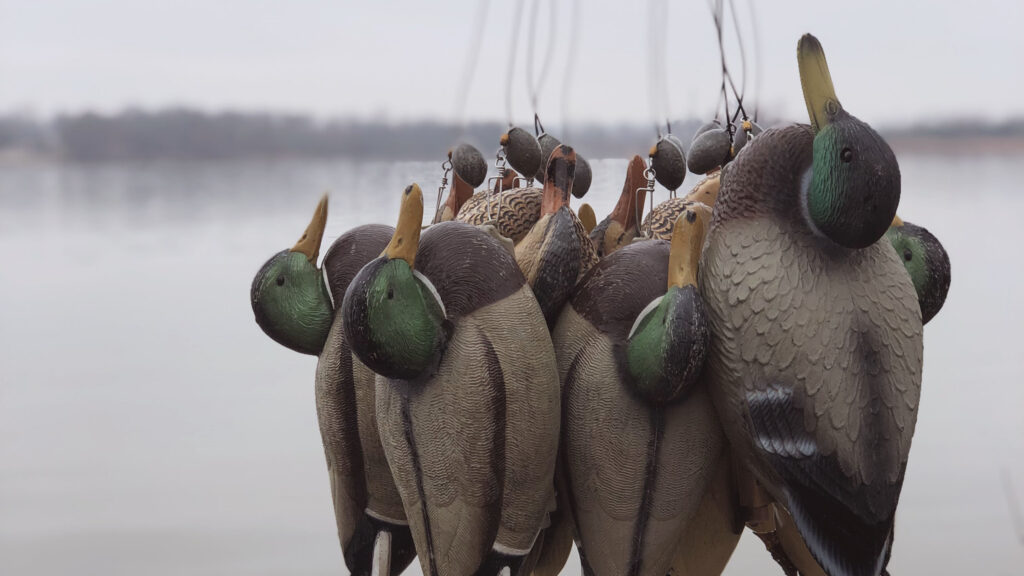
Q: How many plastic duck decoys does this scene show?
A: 11